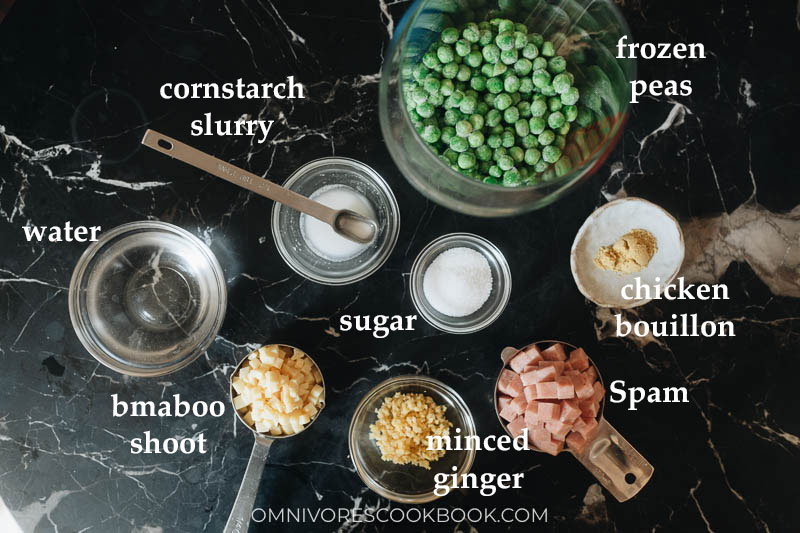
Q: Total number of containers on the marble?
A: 8